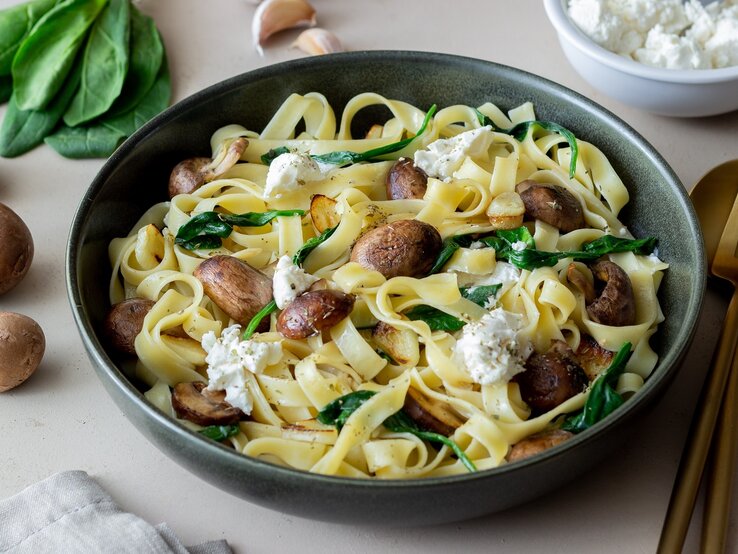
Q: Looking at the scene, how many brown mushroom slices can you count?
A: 12